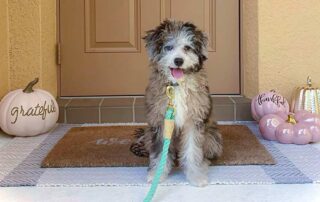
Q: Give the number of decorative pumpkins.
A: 4